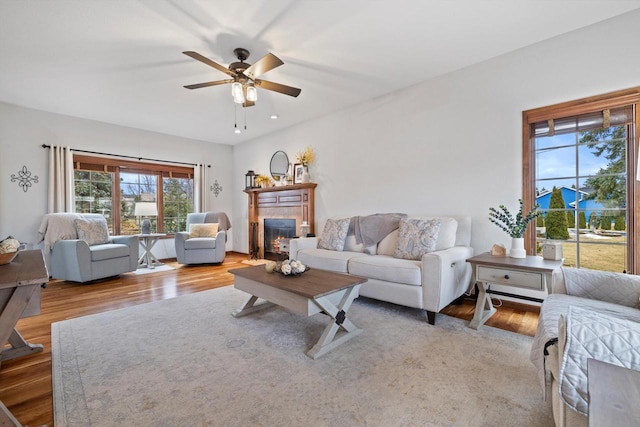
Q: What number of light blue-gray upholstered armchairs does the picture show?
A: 2